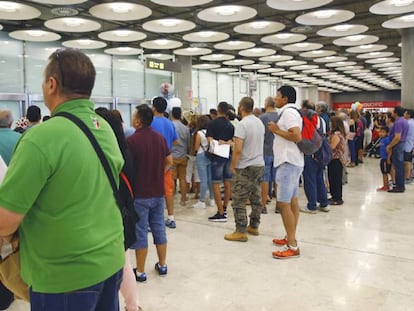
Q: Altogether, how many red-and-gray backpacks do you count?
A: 1